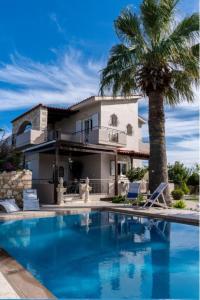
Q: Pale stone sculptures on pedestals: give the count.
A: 2